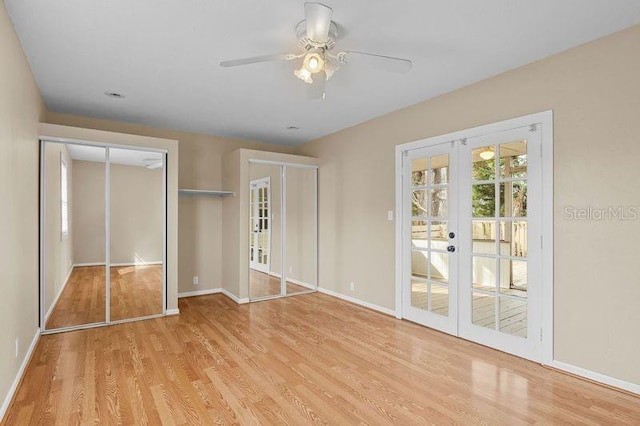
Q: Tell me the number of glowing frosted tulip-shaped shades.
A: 3